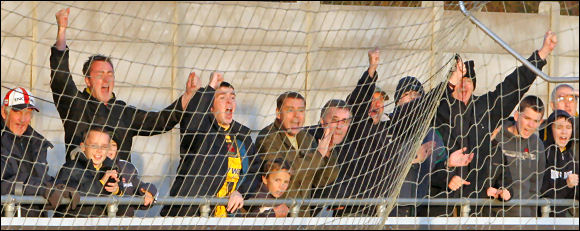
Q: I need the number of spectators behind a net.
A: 14